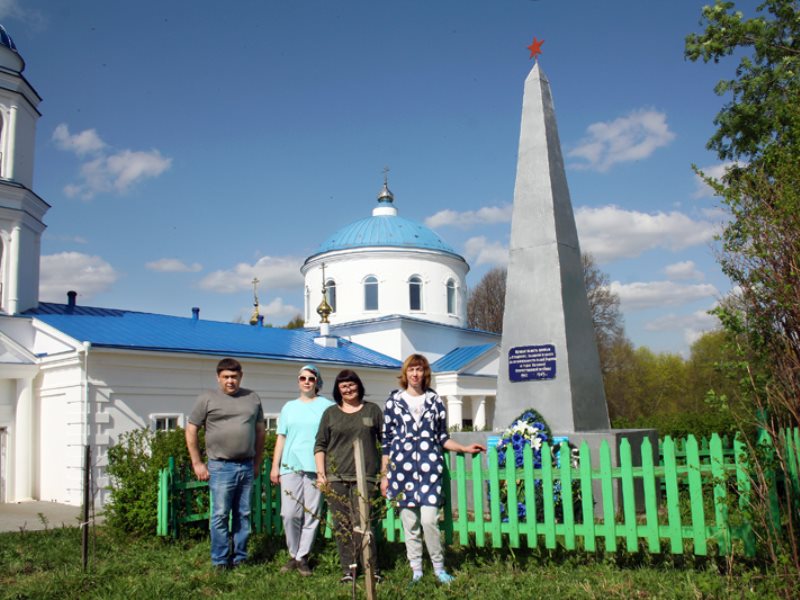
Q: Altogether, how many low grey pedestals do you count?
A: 1